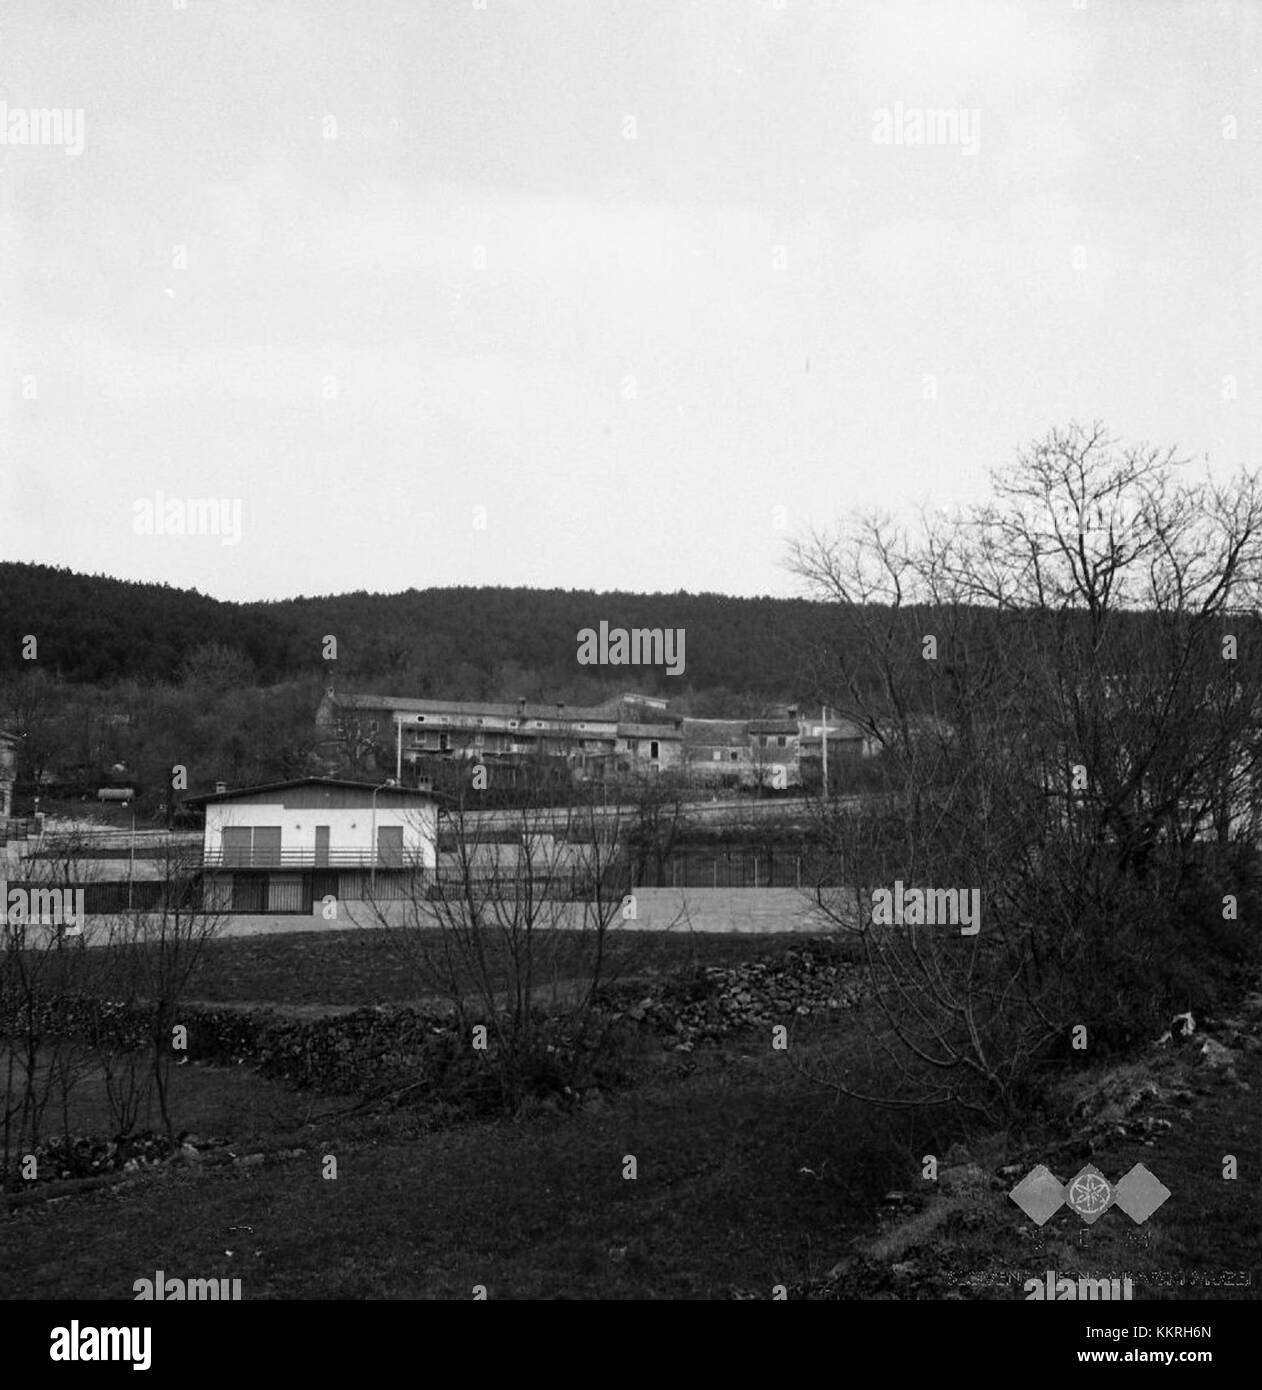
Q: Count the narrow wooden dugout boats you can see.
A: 0